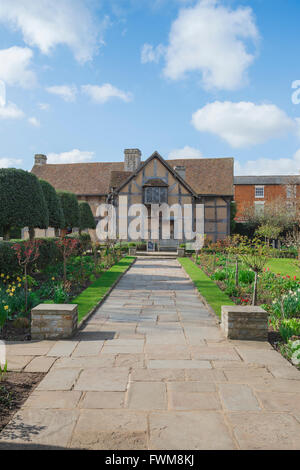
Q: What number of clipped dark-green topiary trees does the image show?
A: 4